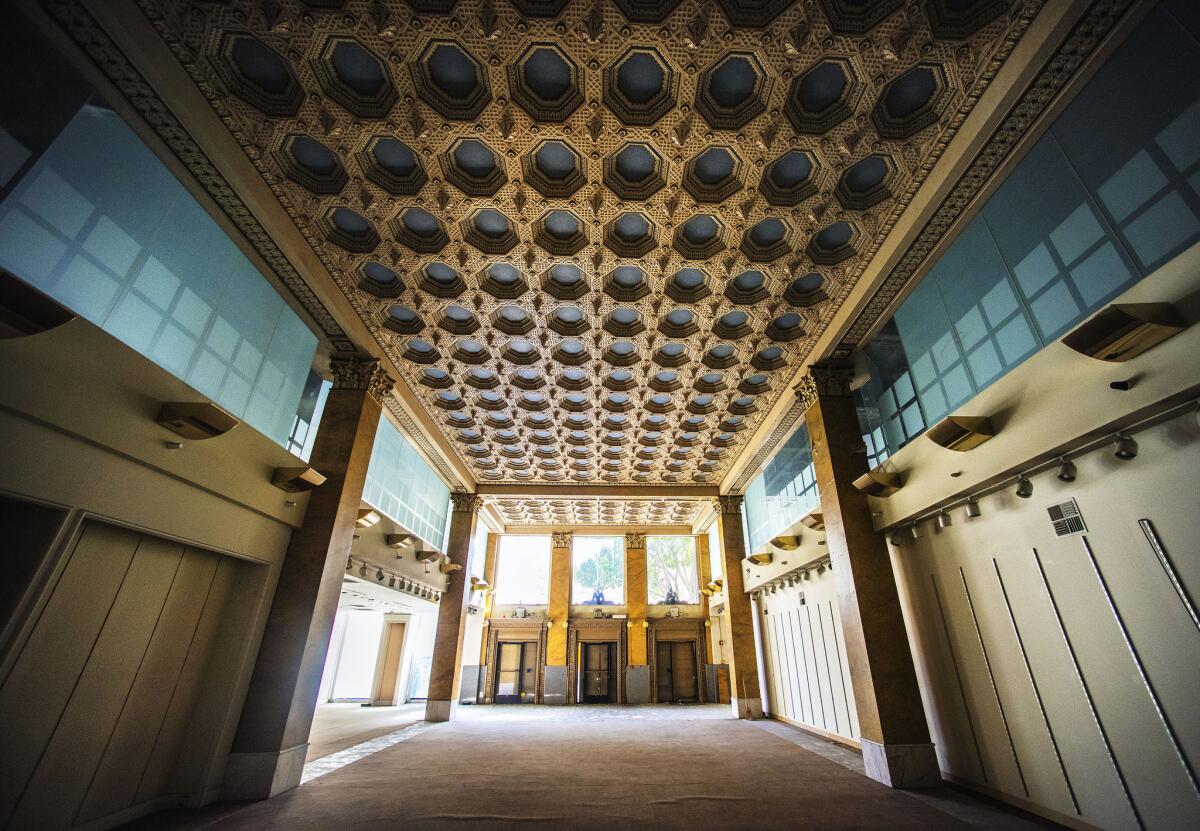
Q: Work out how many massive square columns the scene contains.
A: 4